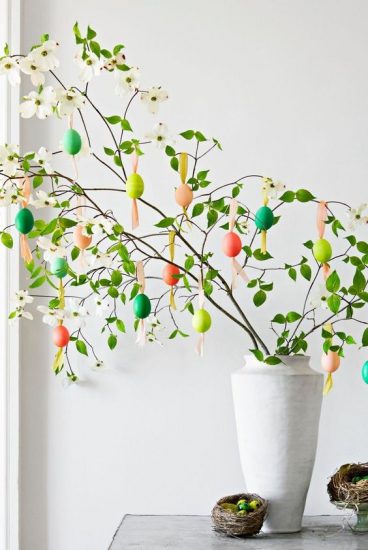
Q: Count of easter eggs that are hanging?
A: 15